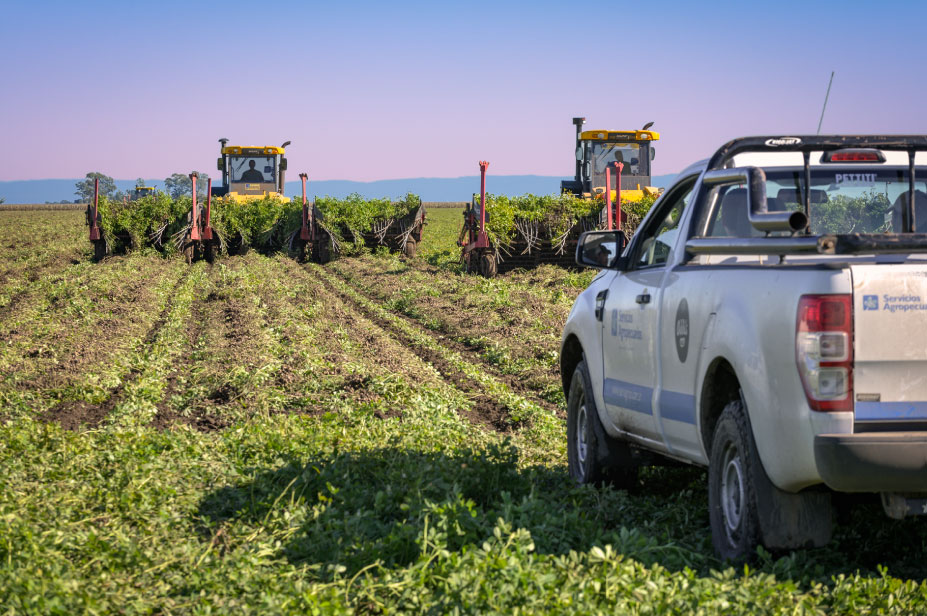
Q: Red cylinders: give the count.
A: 7